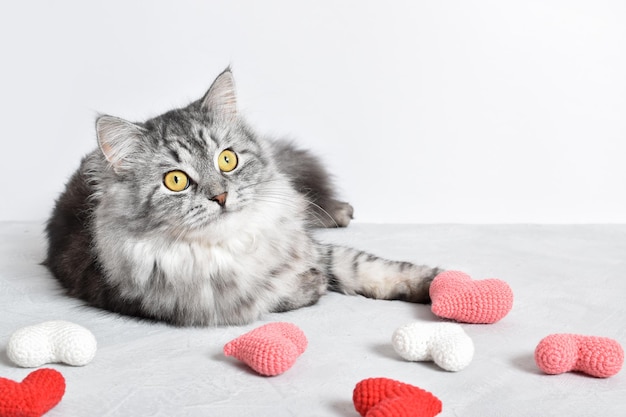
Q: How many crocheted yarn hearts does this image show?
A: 7